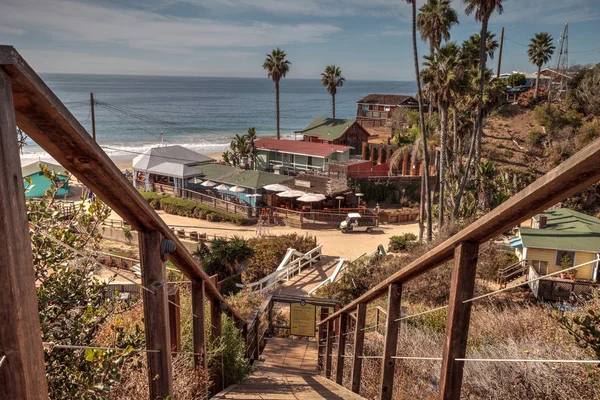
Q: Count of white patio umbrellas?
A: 7